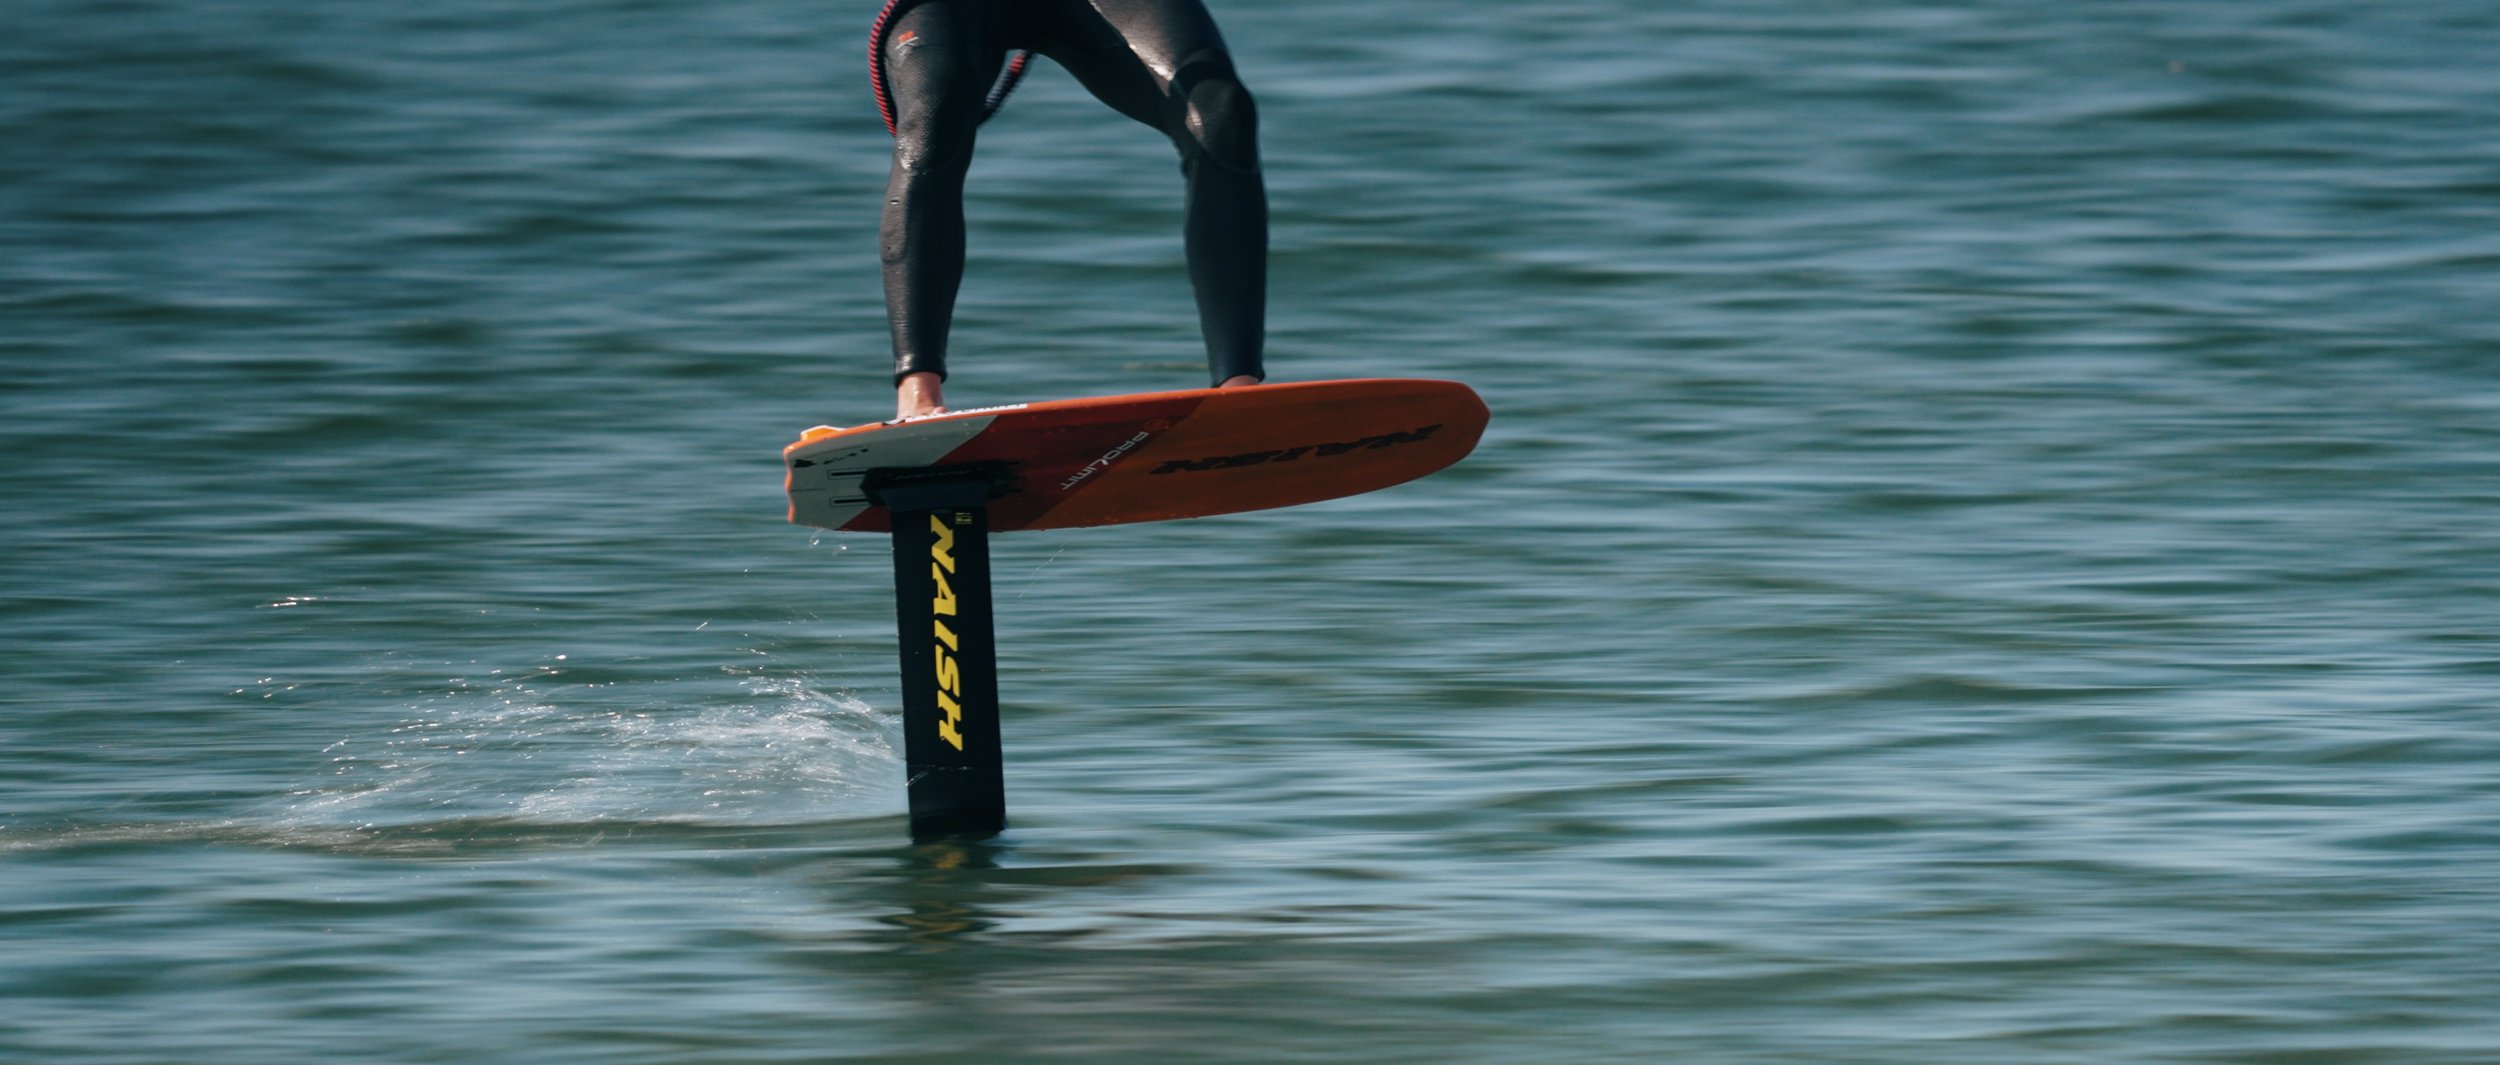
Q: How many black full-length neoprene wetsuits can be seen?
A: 1